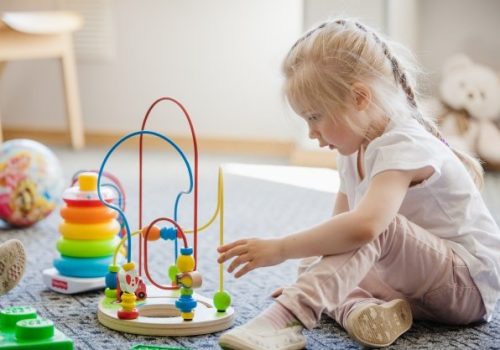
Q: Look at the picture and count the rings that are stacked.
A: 5